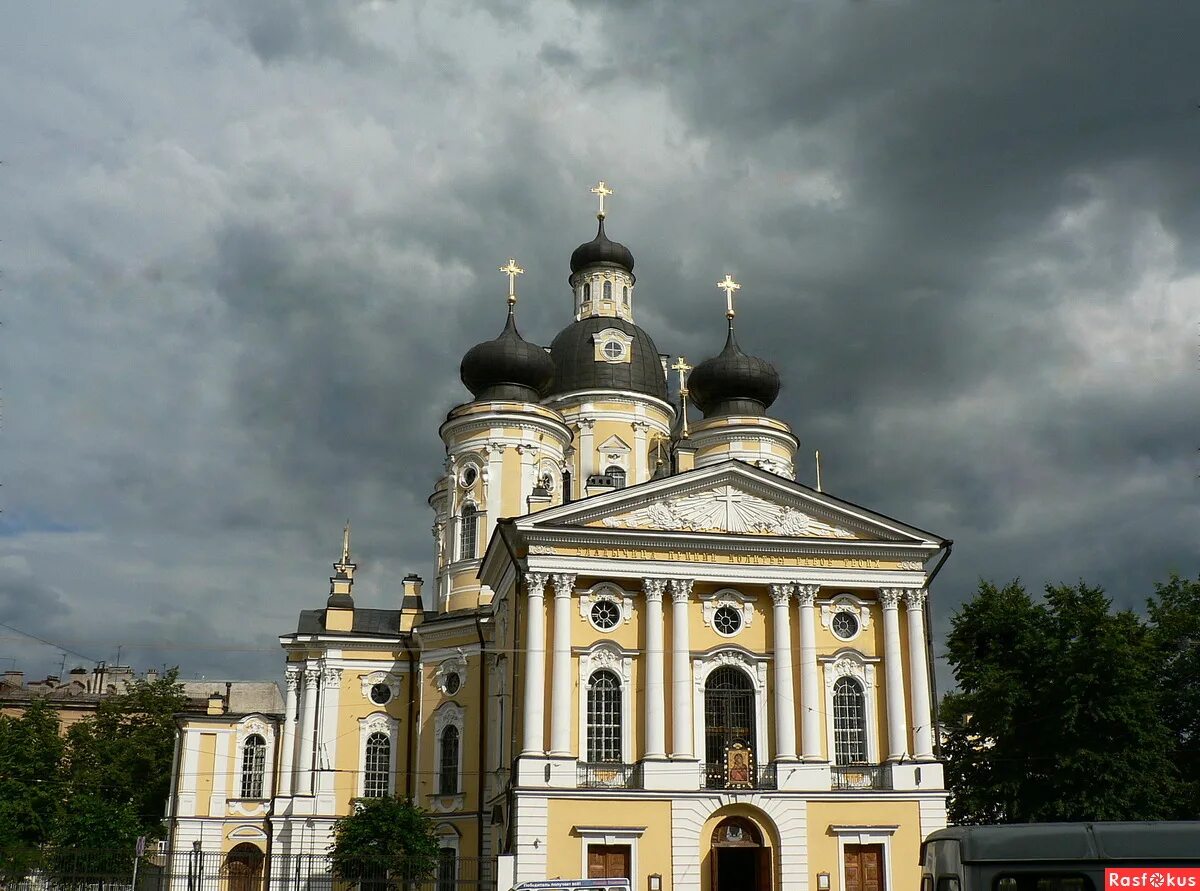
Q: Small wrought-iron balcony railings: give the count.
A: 3